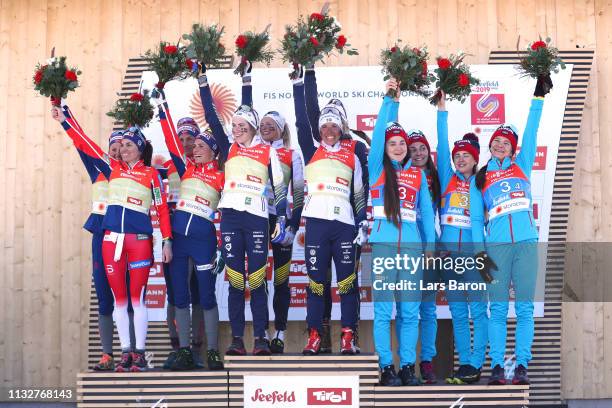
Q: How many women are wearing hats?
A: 12